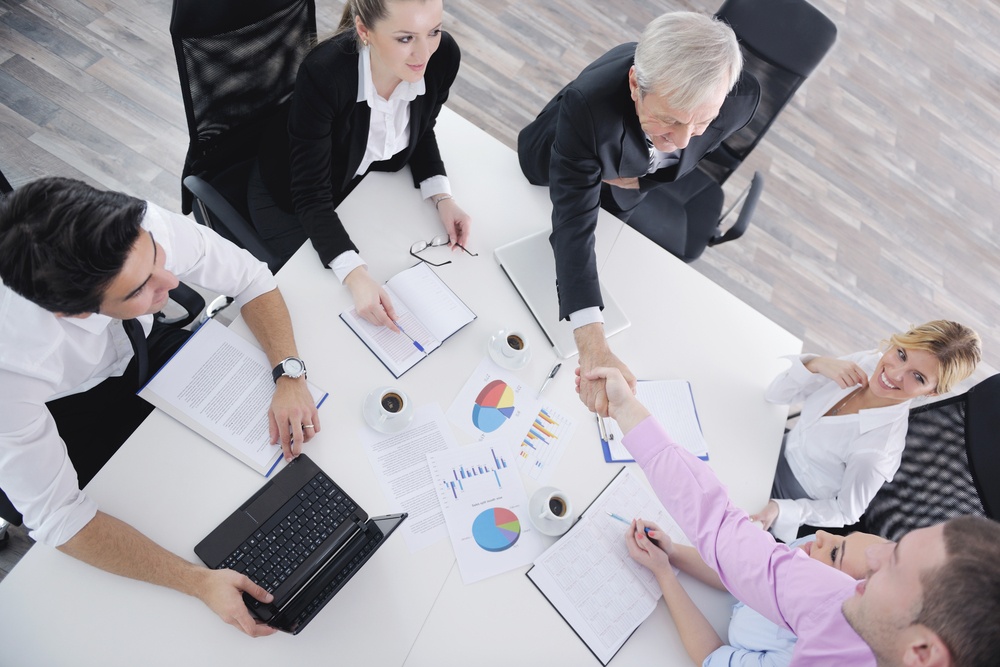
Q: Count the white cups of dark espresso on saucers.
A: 3